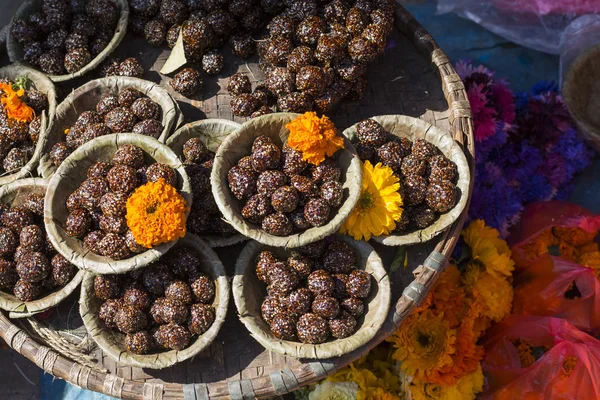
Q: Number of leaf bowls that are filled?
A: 10